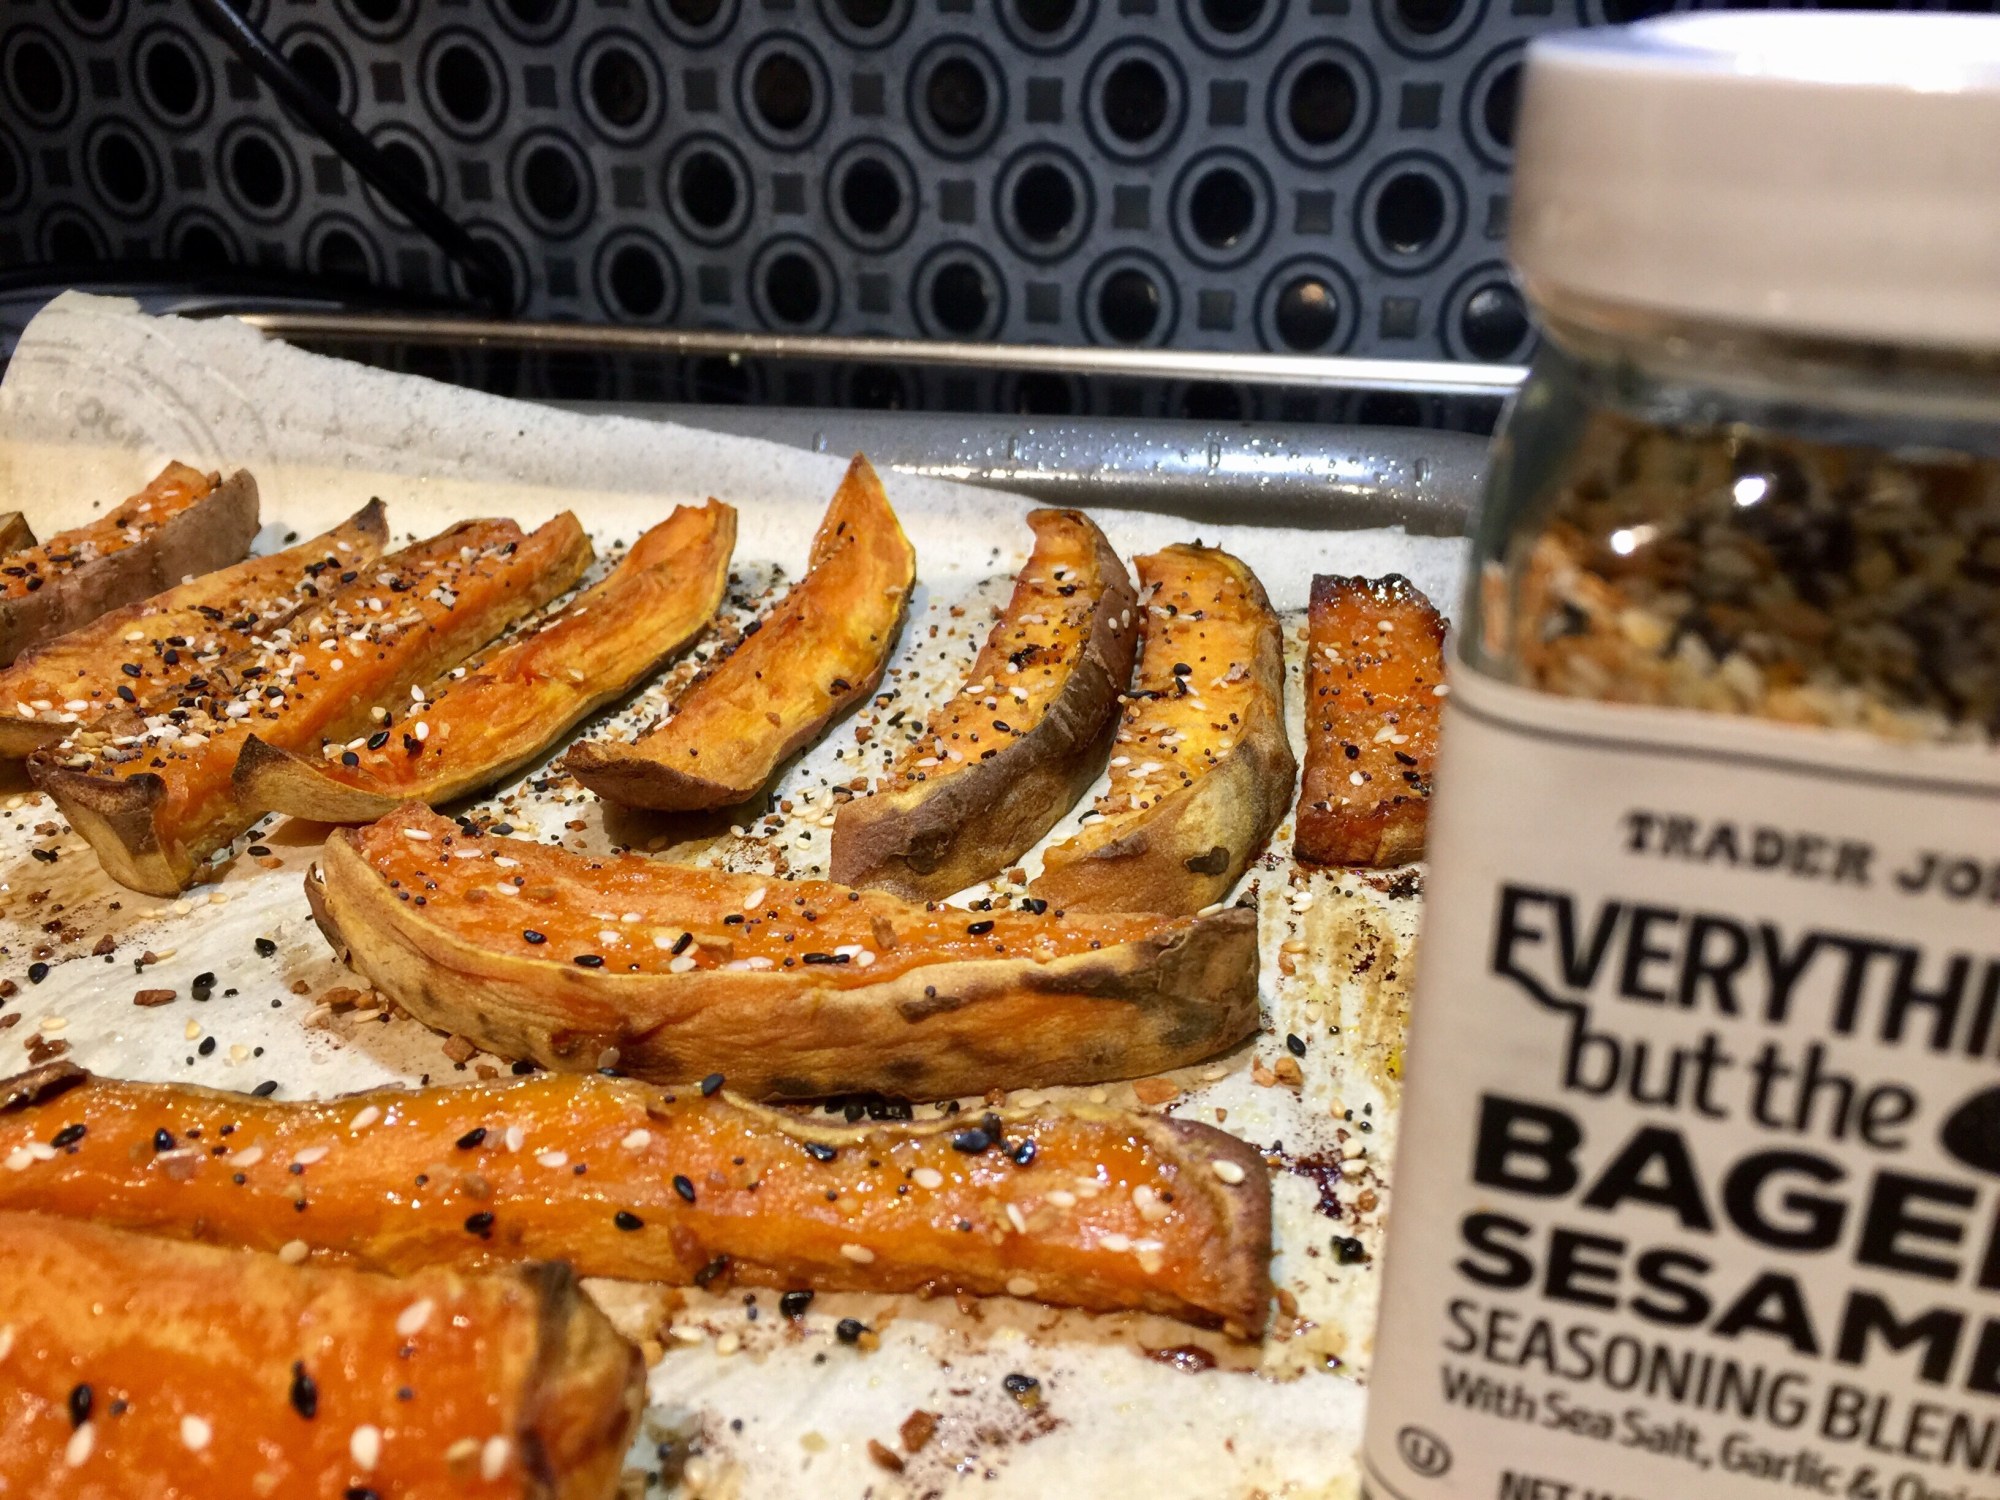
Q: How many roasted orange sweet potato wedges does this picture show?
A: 12